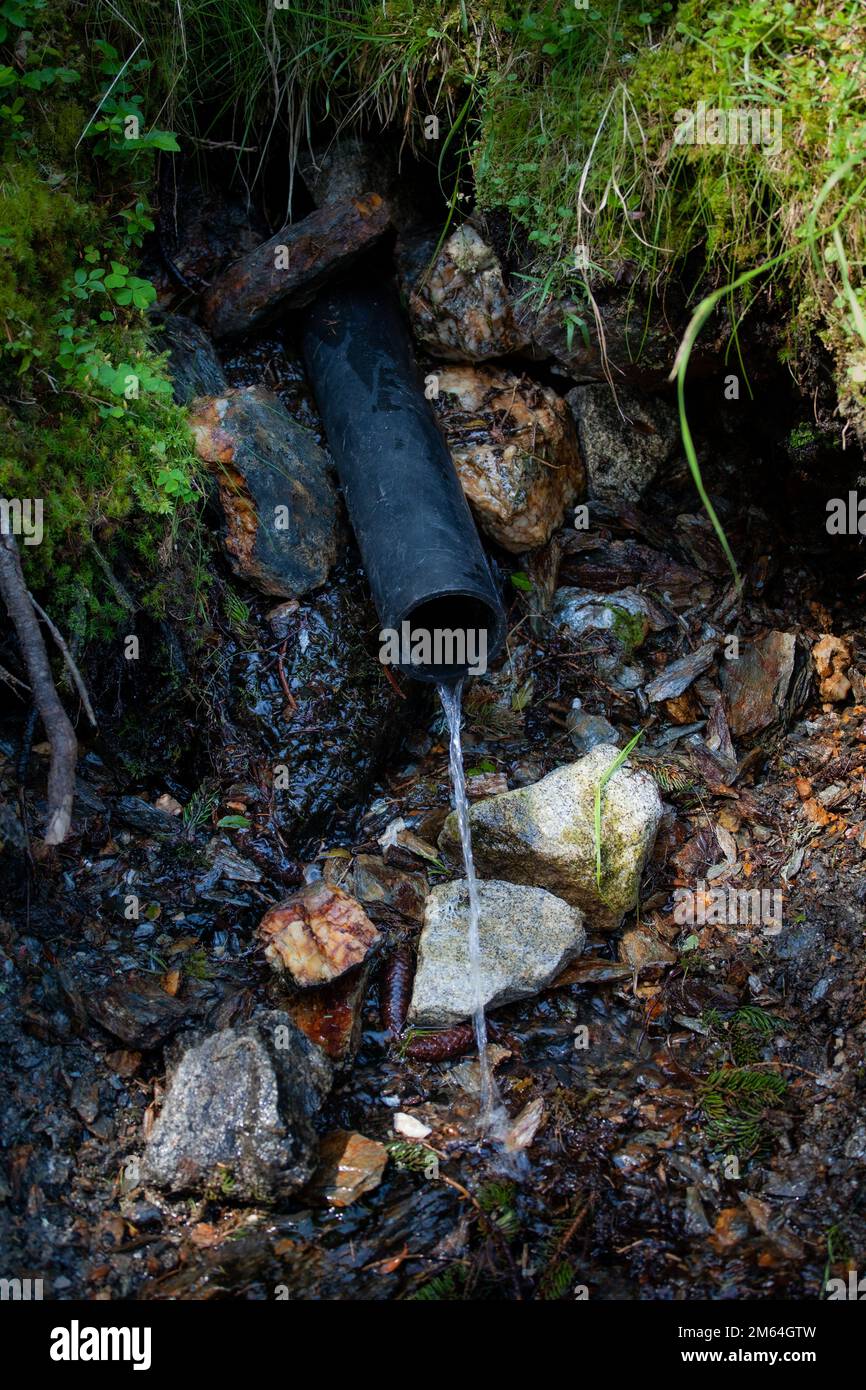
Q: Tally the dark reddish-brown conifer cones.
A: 2